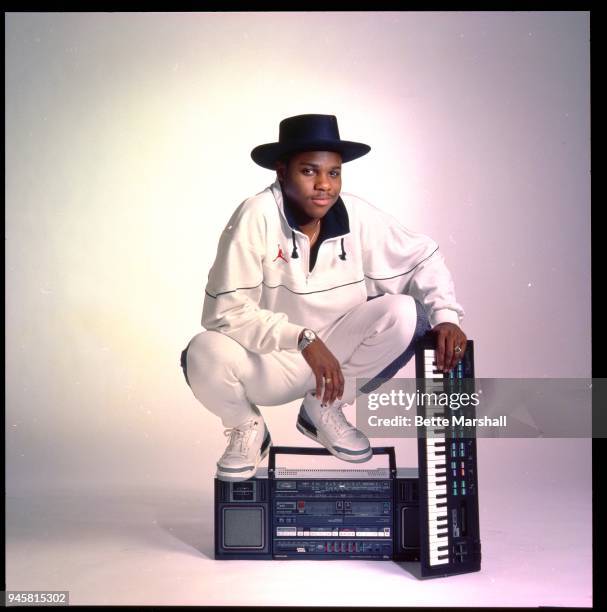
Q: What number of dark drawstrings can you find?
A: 2